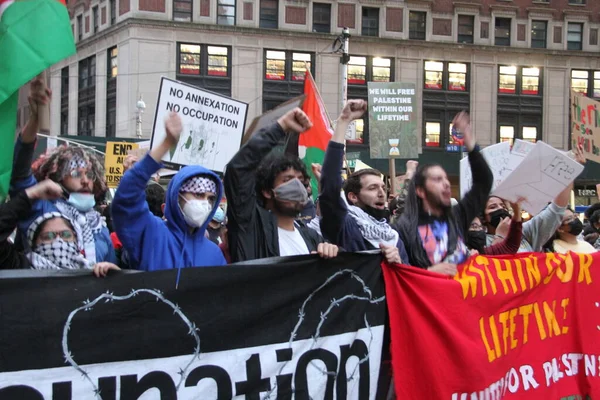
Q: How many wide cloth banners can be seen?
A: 2